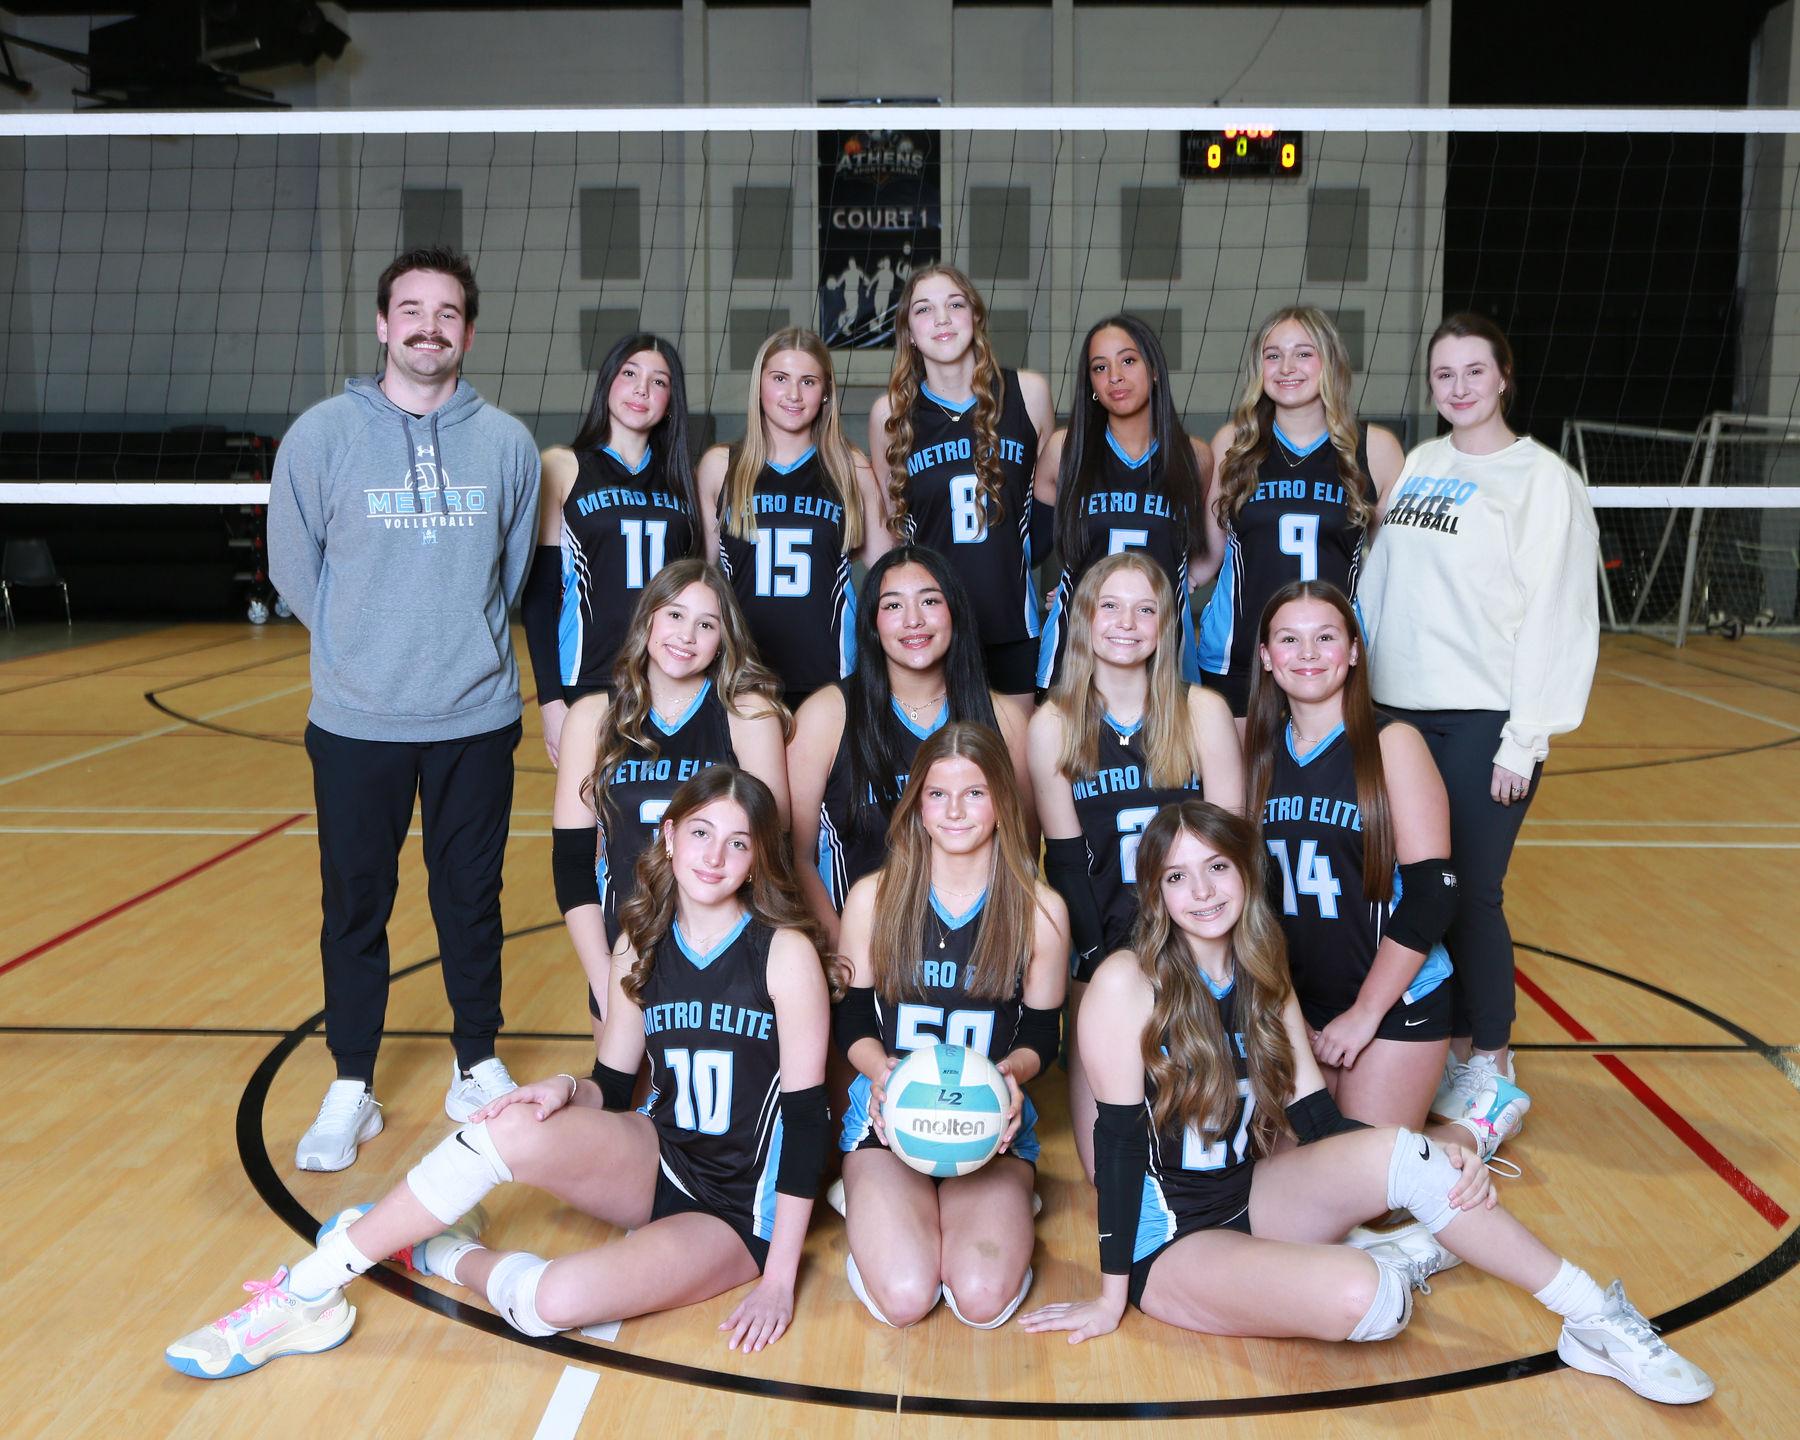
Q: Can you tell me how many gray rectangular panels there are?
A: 11